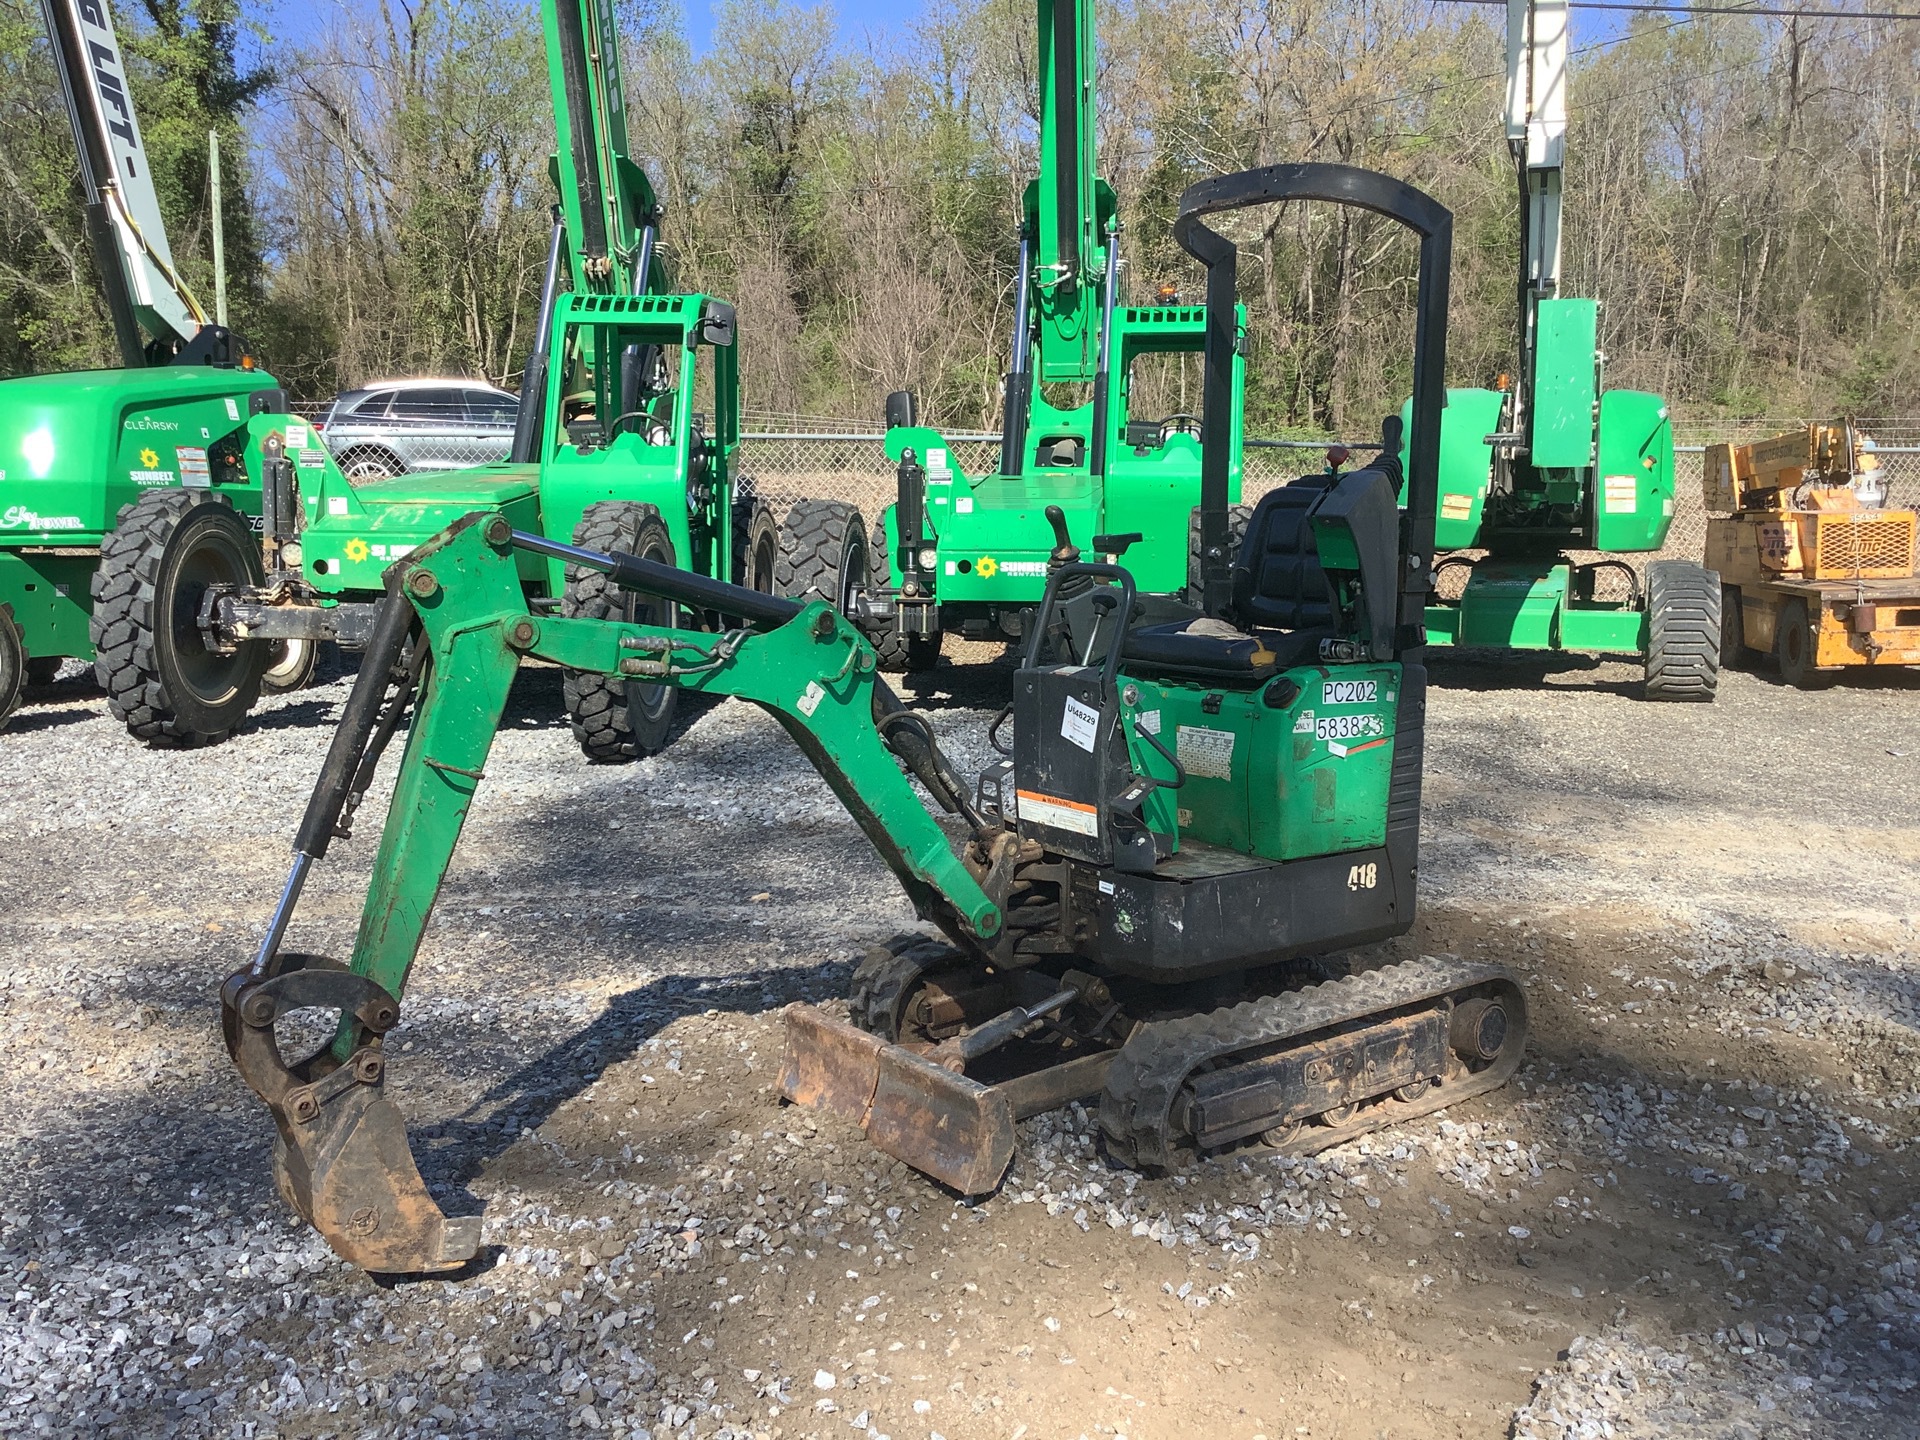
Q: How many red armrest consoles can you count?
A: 0